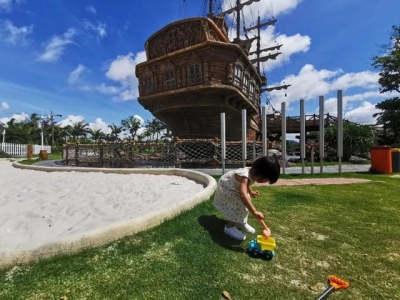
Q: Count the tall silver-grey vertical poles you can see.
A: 7